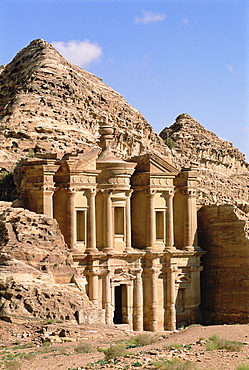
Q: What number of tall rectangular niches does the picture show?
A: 3